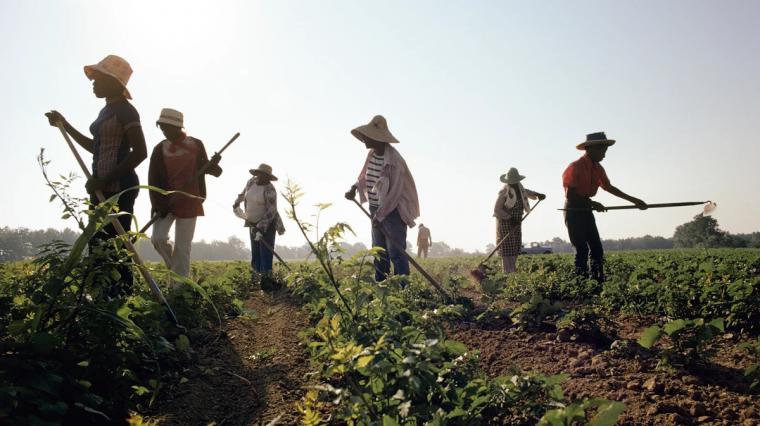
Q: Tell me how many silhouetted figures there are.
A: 7